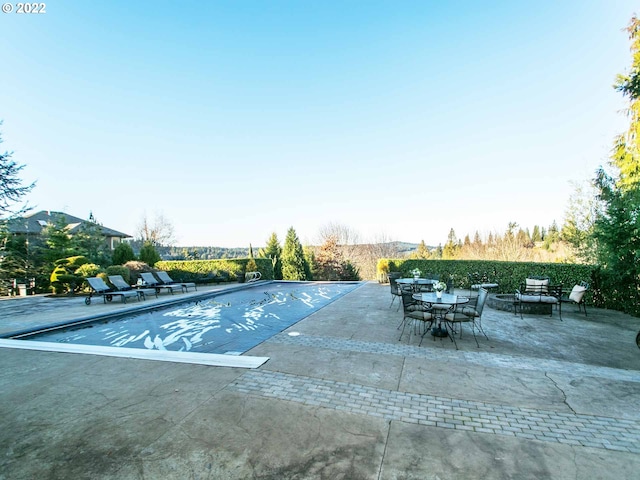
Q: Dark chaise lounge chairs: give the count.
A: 4